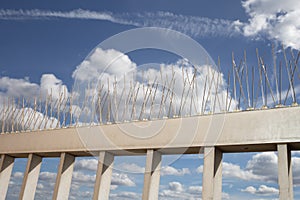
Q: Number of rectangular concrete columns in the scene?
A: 7